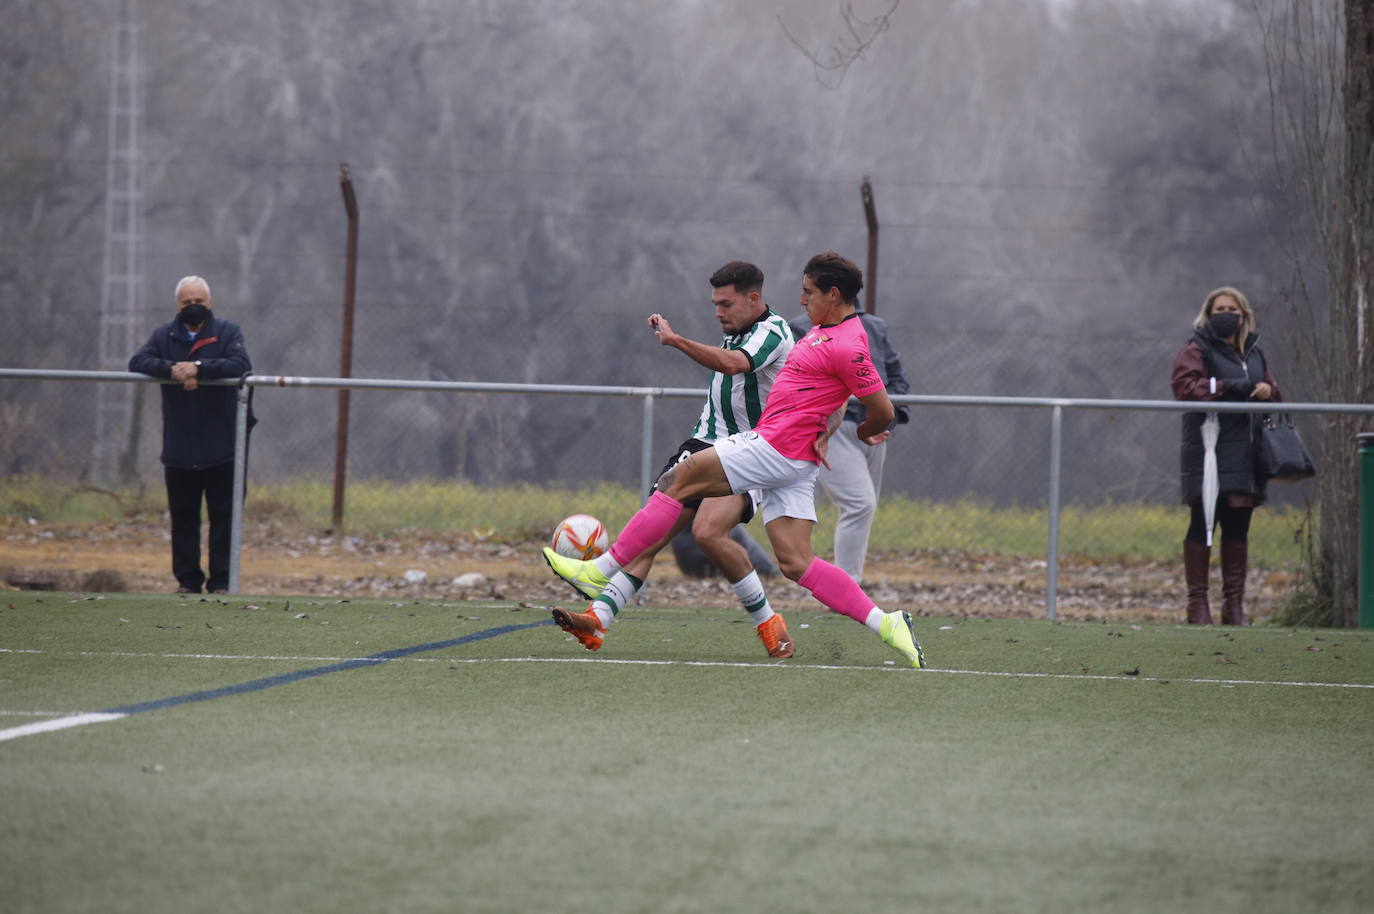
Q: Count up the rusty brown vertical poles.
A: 2